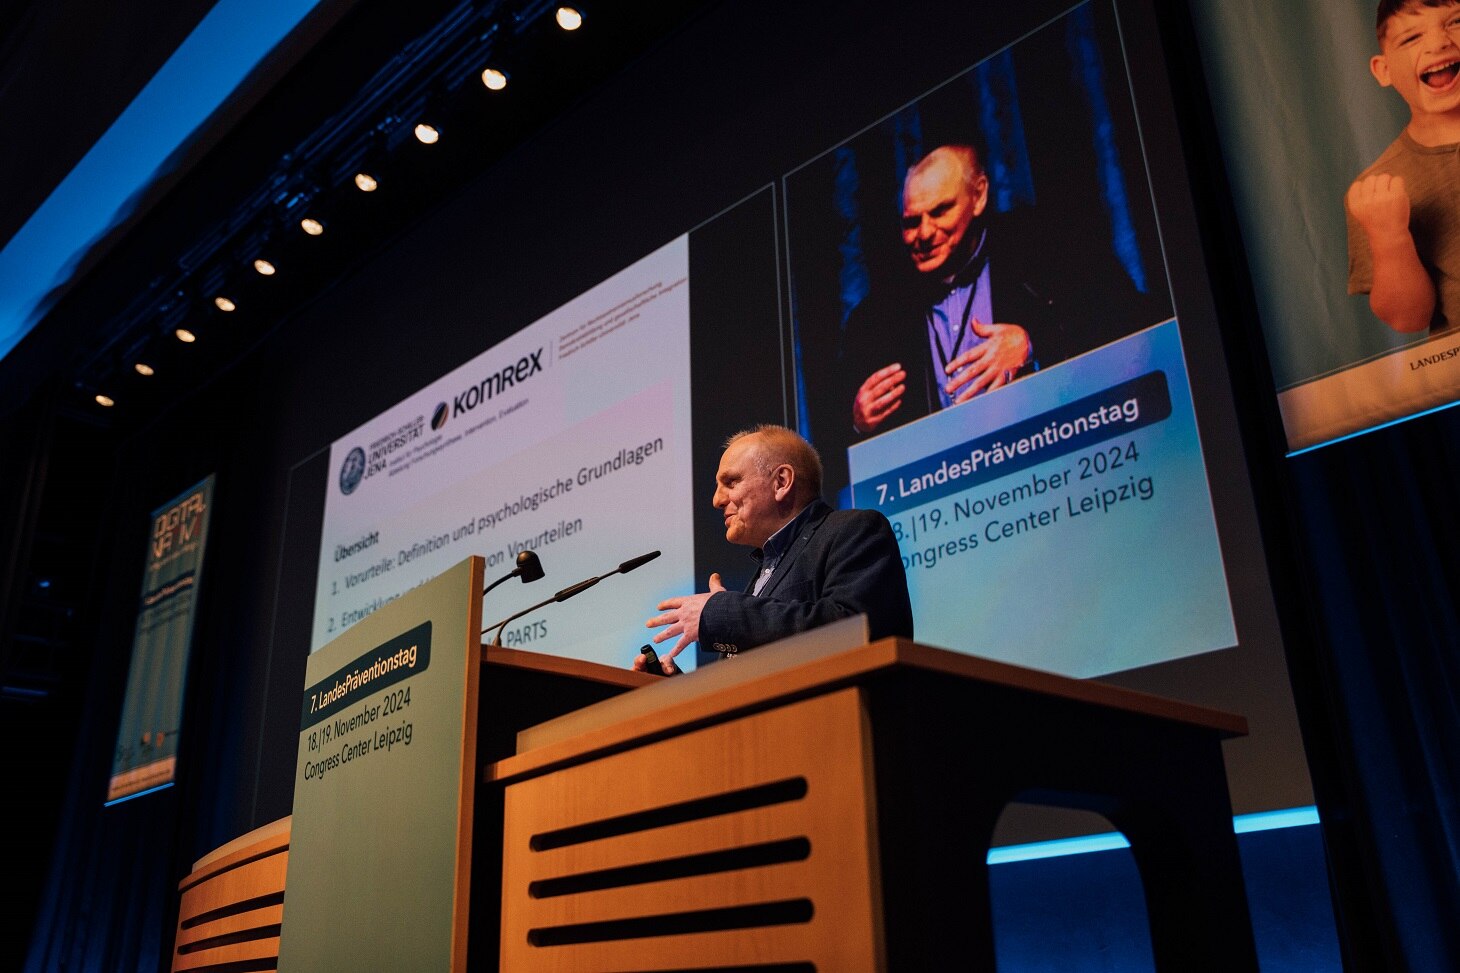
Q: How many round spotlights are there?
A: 10